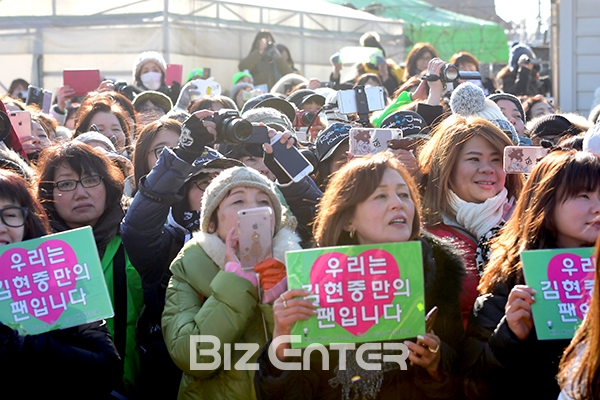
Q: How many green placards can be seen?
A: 3